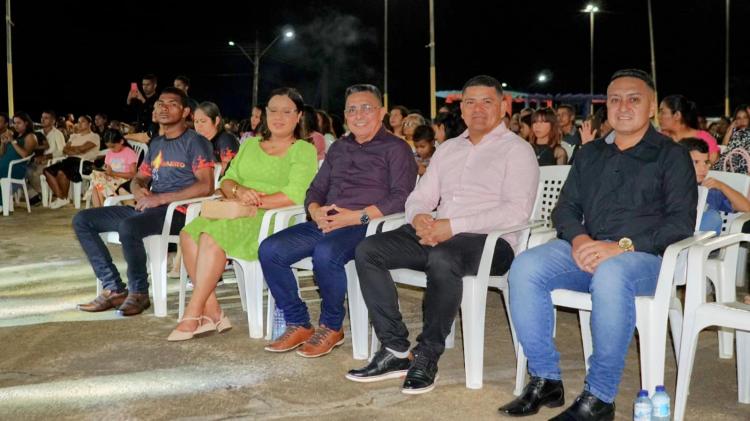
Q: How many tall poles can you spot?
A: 7